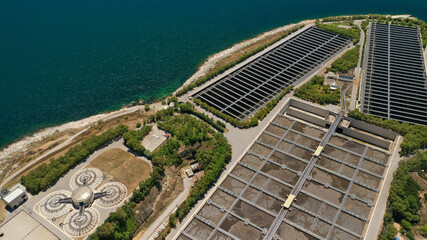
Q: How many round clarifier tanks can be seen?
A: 4